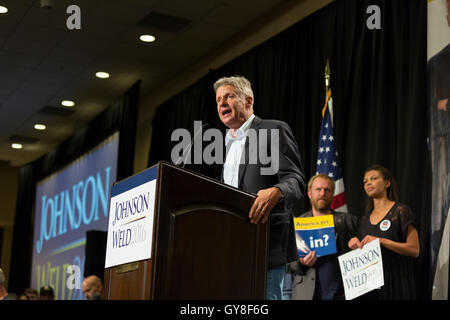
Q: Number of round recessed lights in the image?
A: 6